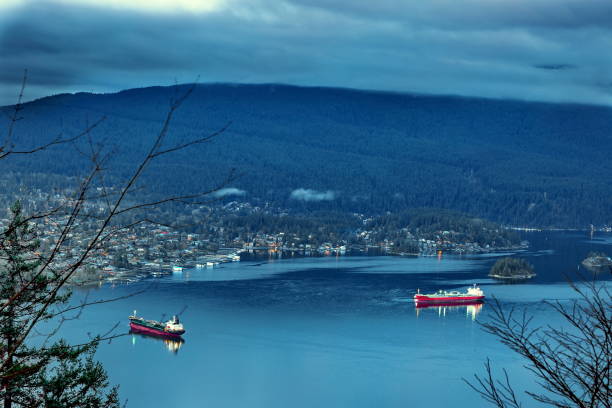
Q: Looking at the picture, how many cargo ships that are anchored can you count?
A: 2